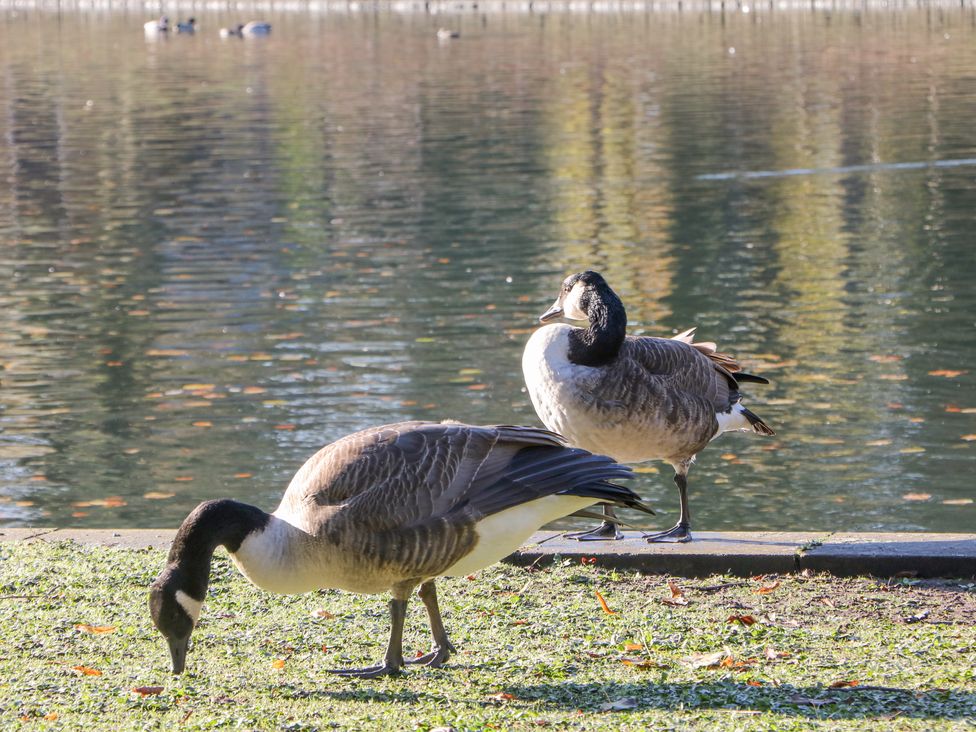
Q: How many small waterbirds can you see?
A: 5